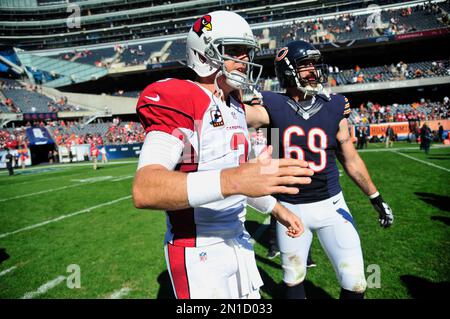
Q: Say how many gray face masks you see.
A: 1